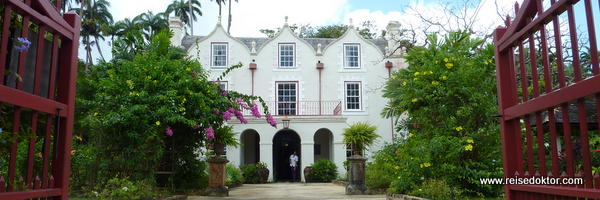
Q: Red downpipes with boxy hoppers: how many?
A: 3